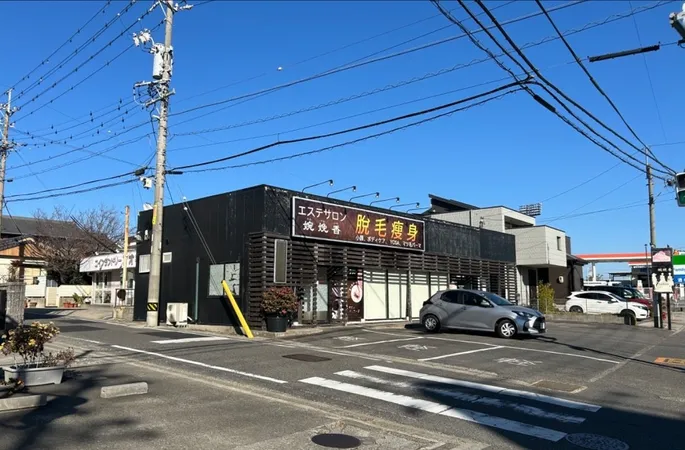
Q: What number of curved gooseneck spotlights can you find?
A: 6